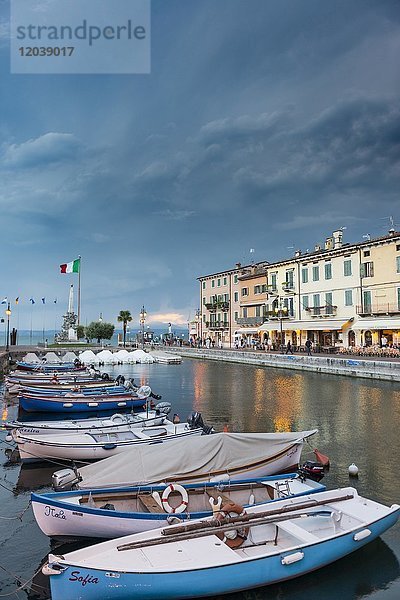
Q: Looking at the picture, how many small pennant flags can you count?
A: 5